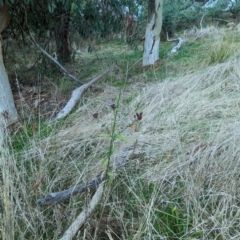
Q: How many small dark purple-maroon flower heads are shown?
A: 3